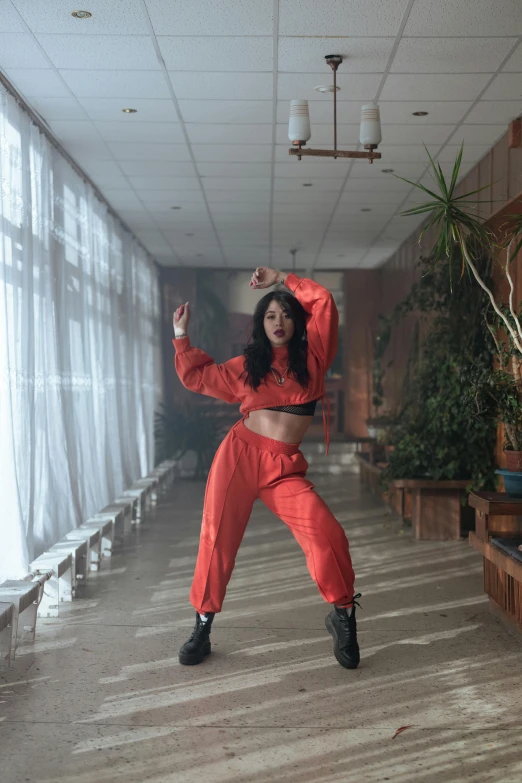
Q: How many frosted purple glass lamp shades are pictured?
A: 0